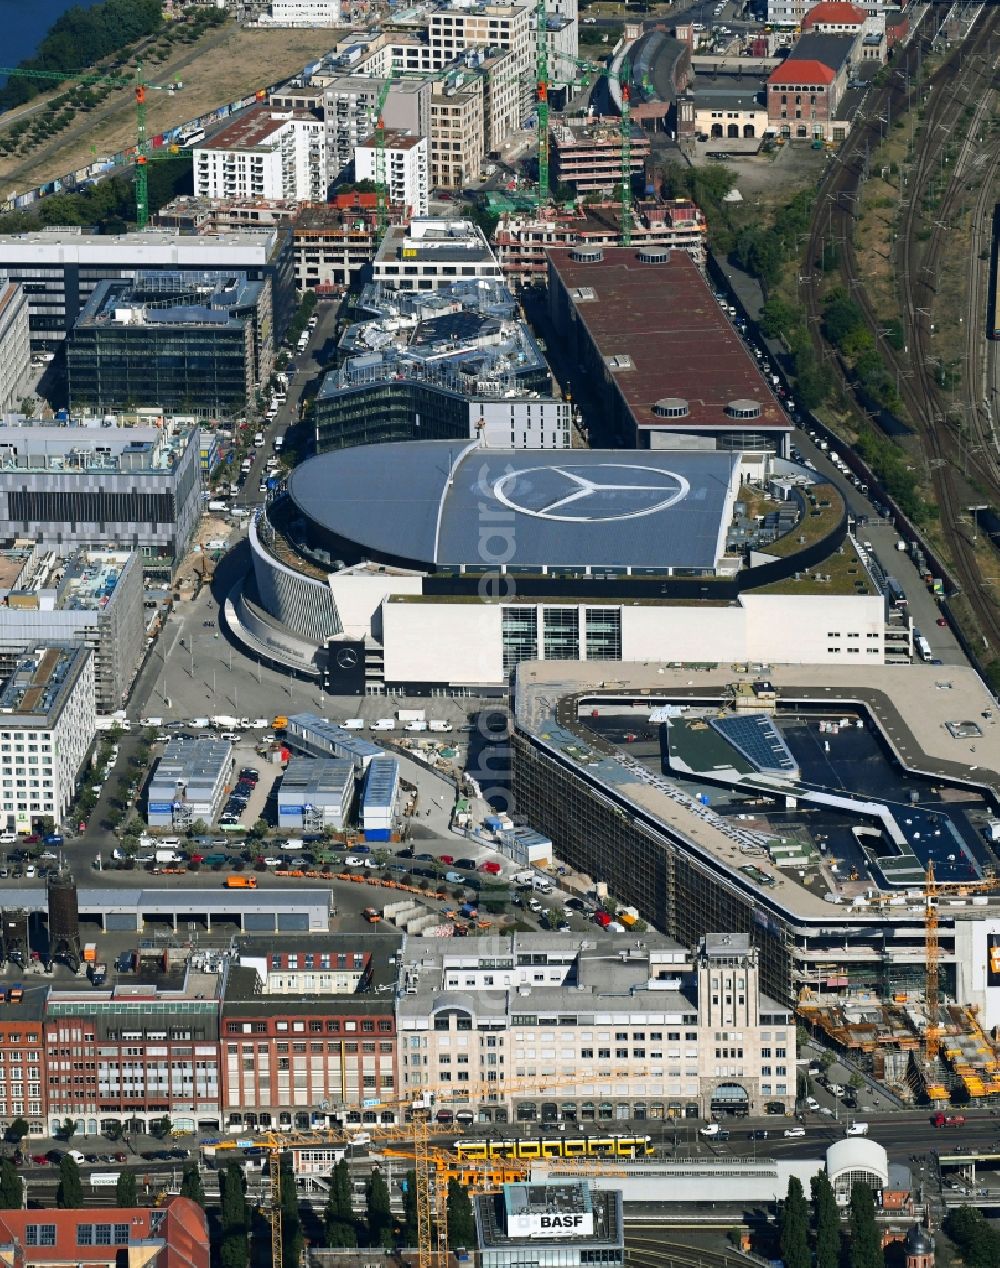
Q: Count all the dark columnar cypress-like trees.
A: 13